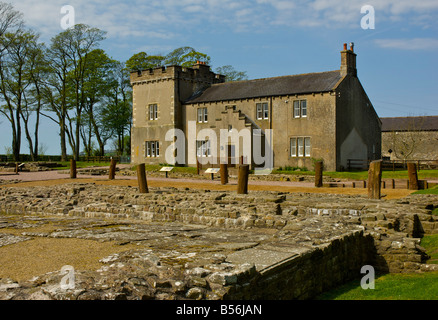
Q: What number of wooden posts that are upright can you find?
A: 8